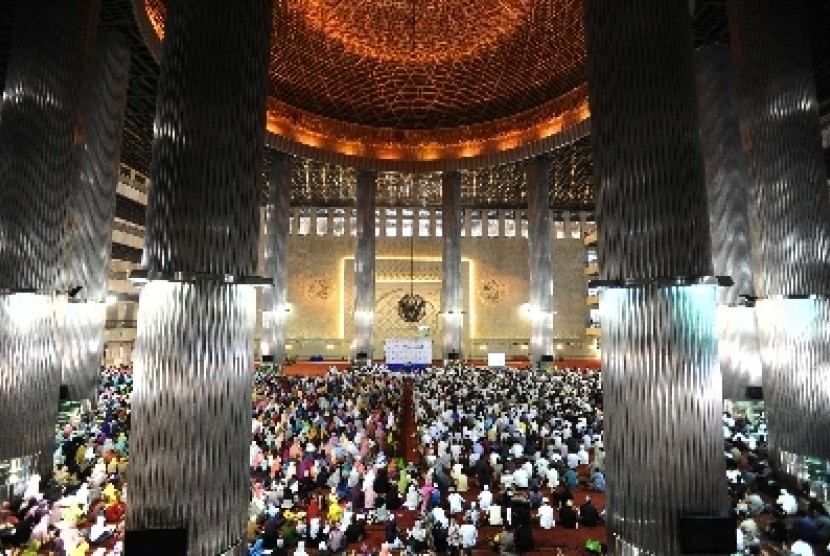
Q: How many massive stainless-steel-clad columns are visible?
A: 10